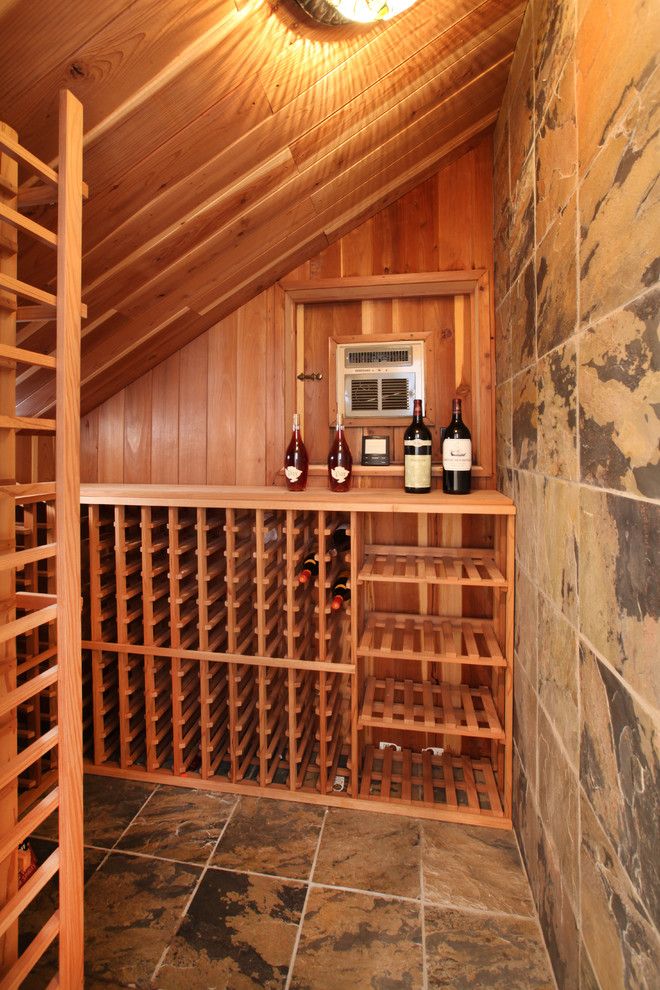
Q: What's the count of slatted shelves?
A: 4